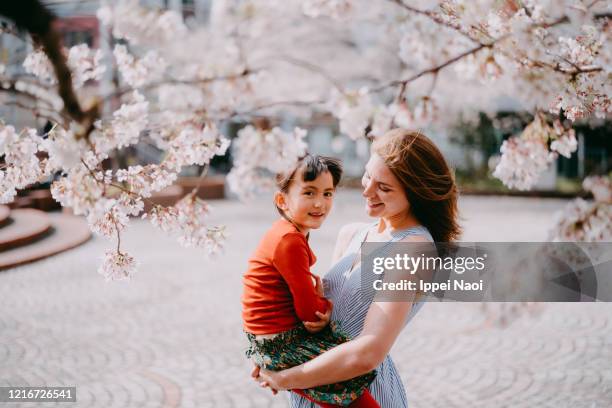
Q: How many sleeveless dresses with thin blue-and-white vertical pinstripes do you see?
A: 1